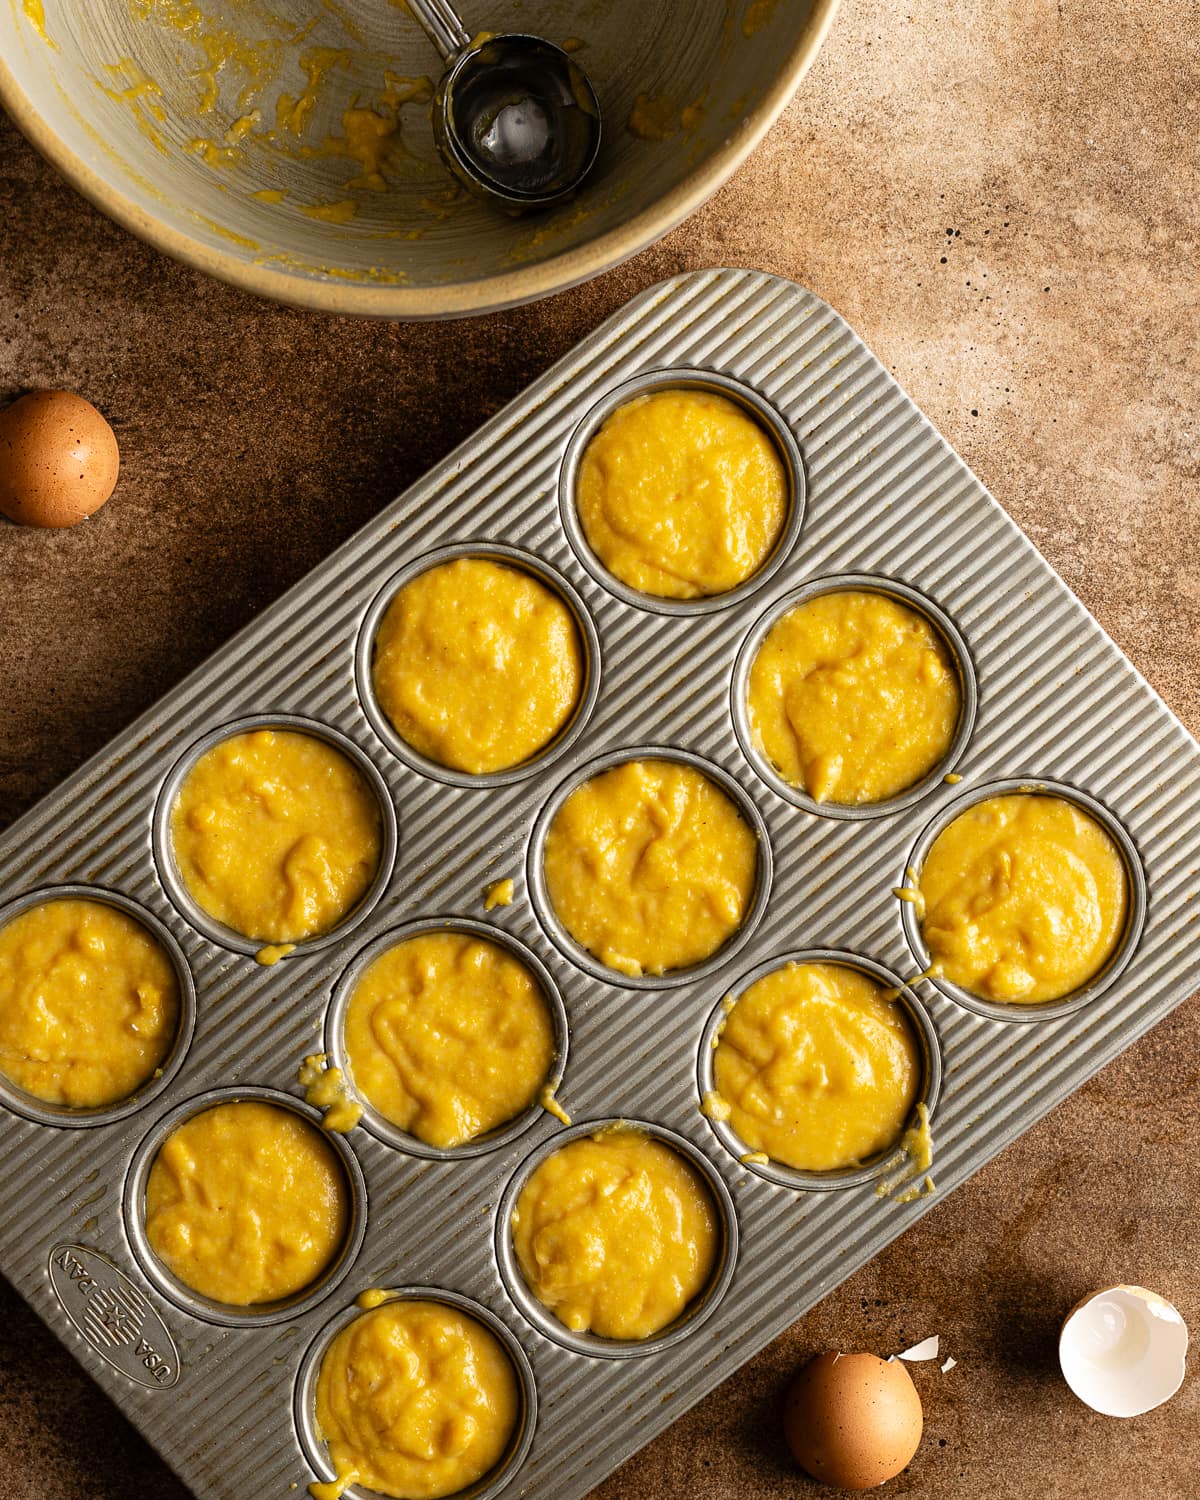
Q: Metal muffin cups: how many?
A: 12